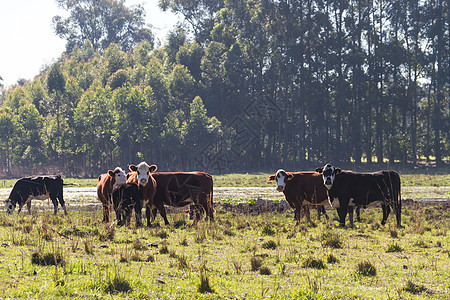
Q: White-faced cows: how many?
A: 5